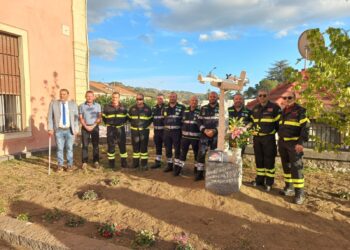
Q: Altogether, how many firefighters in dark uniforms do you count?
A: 9